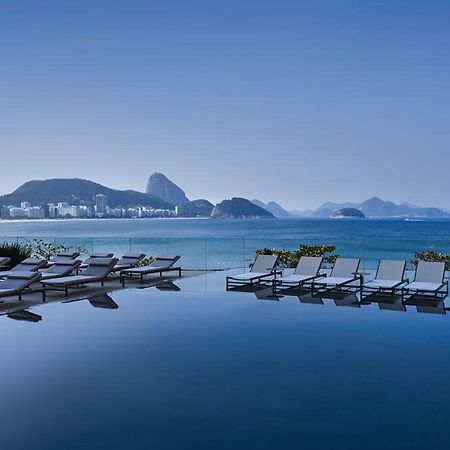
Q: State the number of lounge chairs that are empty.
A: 14